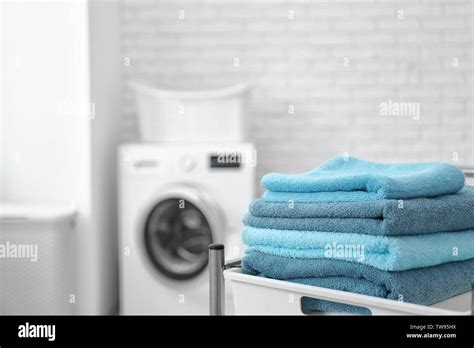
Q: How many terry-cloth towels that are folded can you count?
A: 4